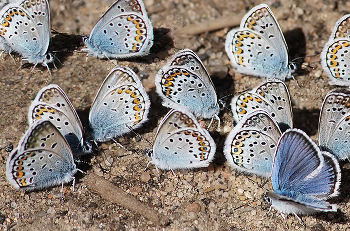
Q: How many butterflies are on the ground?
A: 13